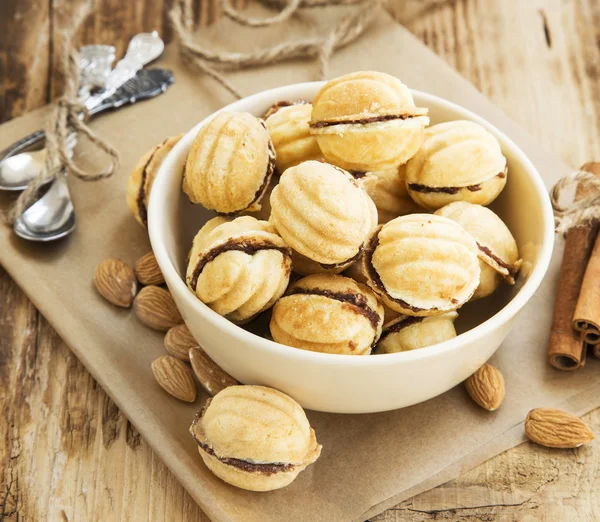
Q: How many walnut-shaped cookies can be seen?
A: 13